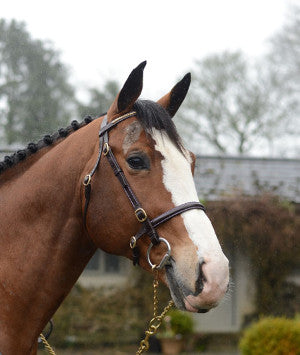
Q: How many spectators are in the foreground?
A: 0